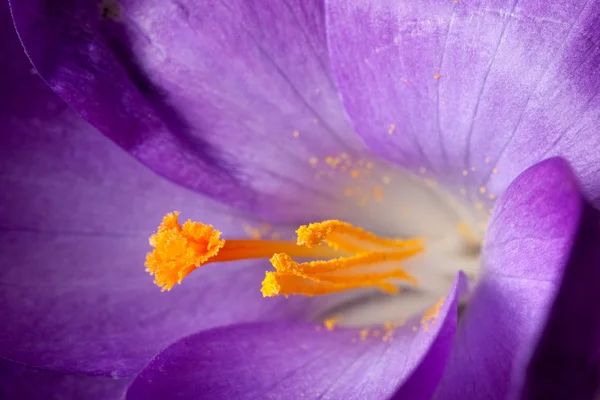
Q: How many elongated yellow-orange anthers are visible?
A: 3